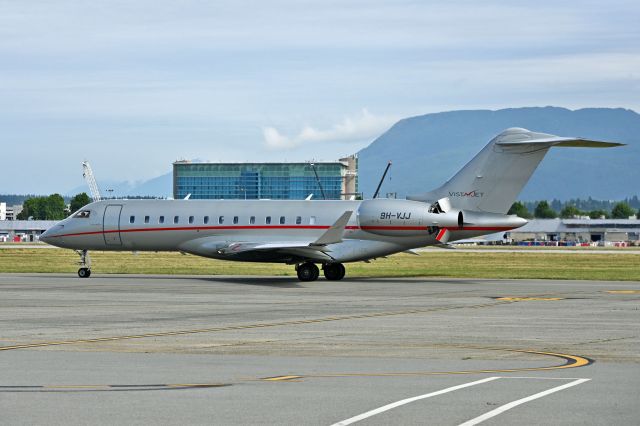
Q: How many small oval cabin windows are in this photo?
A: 13